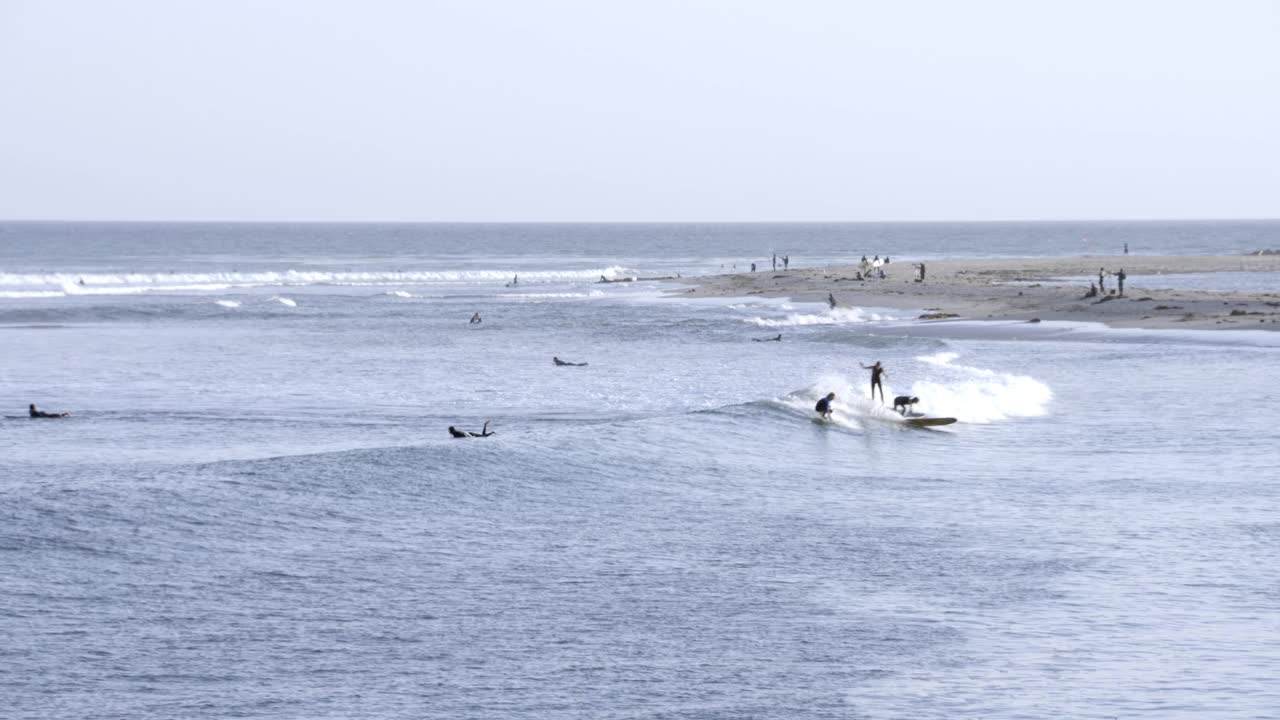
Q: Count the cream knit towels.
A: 0